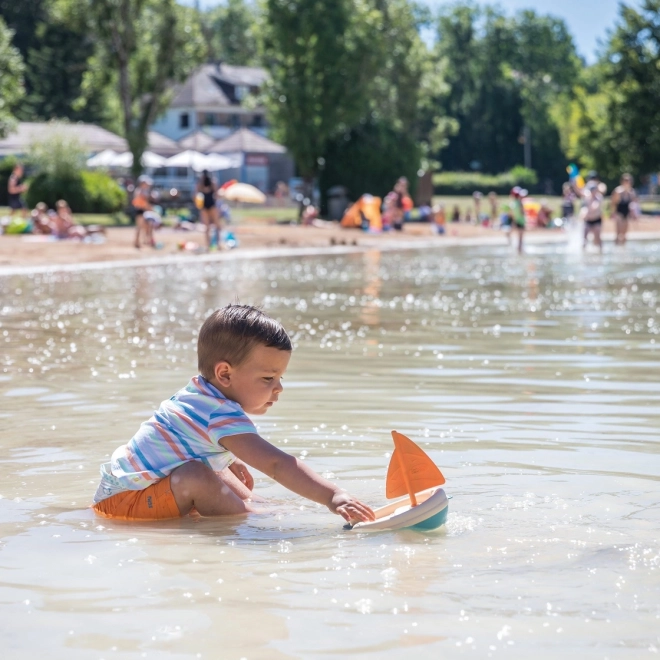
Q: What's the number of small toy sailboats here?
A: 1